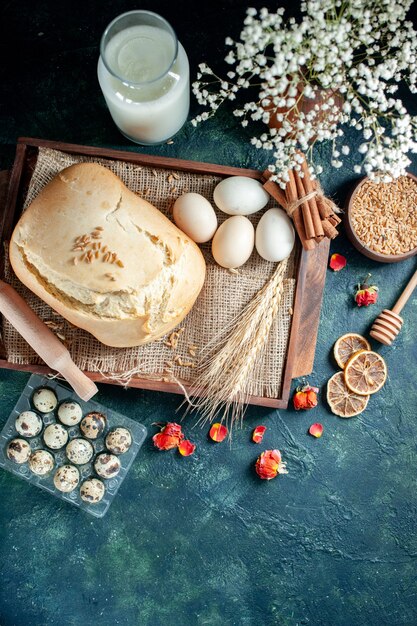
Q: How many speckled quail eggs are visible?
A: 12